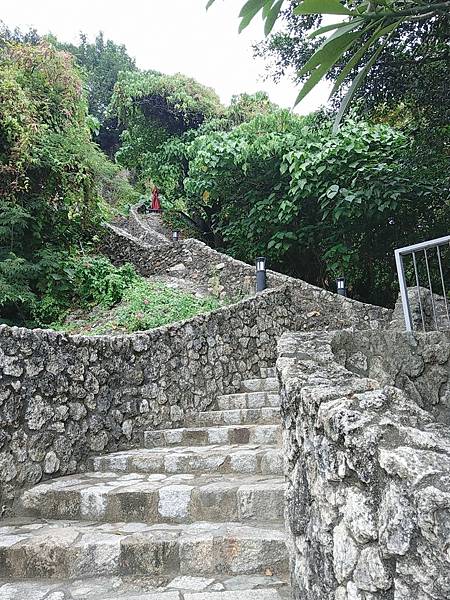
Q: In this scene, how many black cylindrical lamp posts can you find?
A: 3